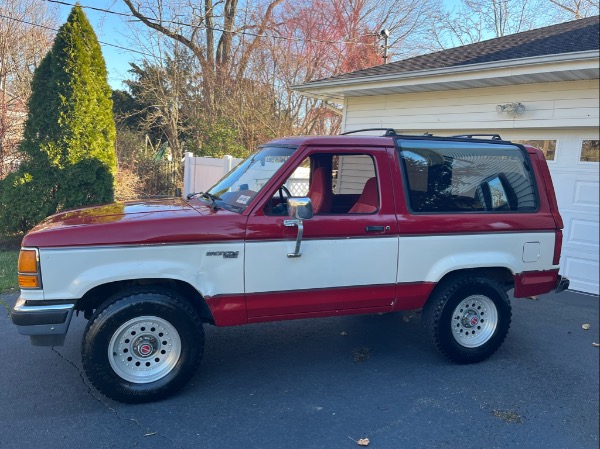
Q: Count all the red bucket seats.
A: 2